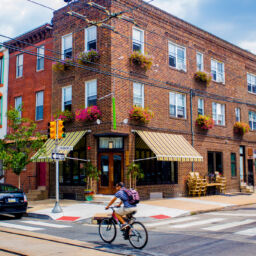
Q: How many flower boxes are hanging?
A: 9